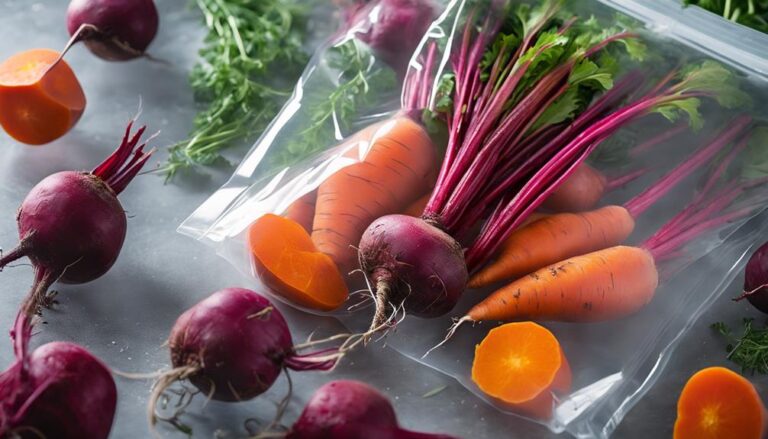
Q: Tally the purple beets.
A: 8